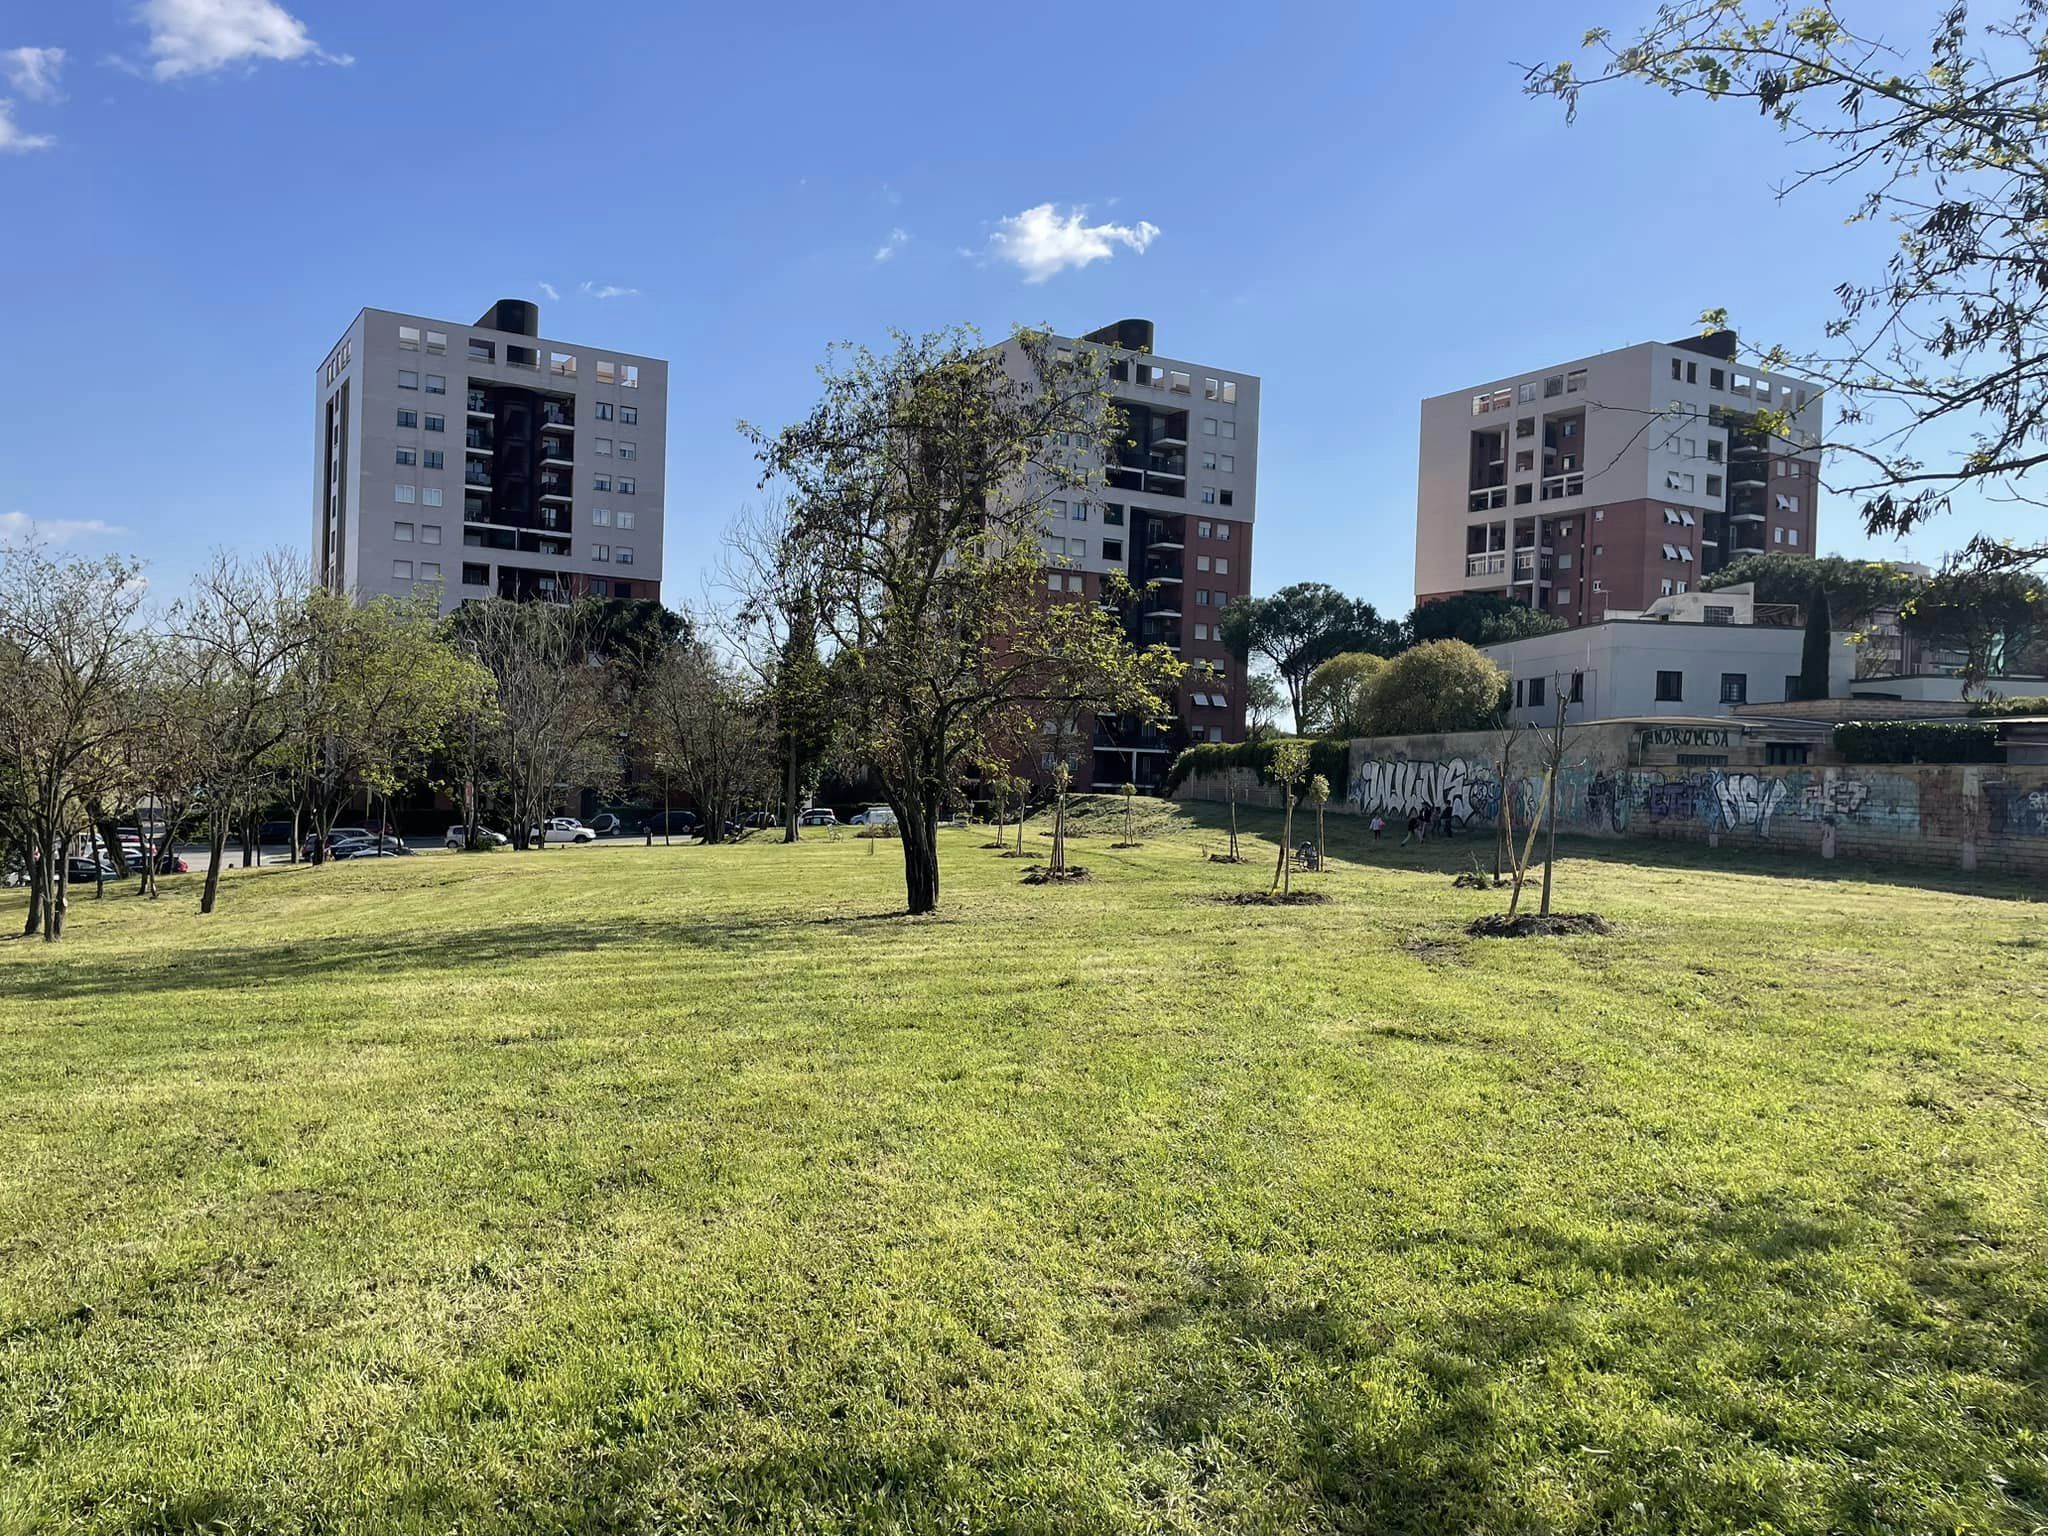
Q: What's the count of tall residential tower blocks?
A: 3